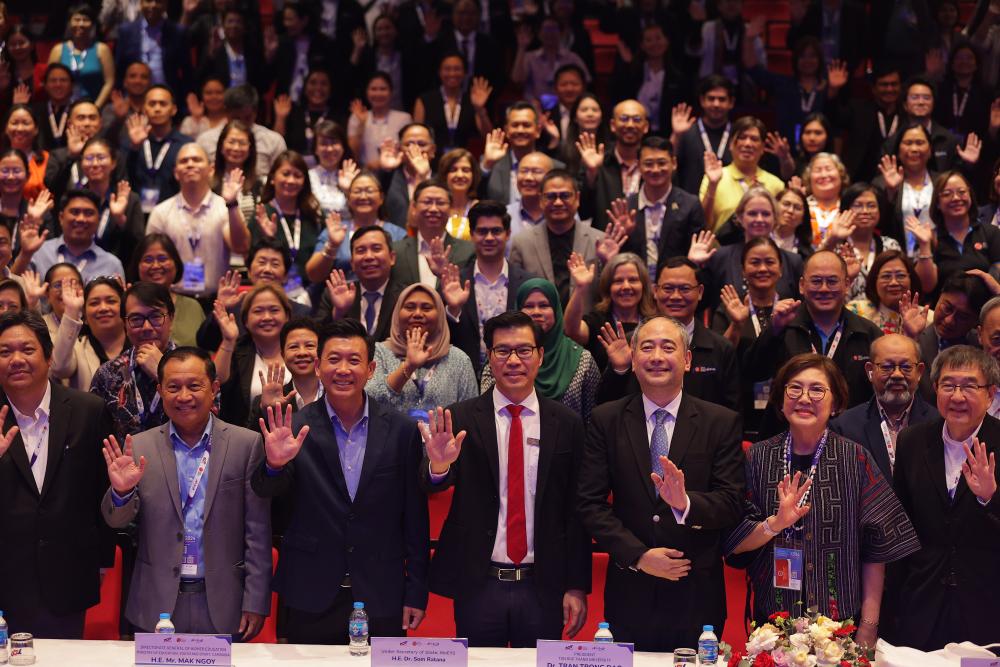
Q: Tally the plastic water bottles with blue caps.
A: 5